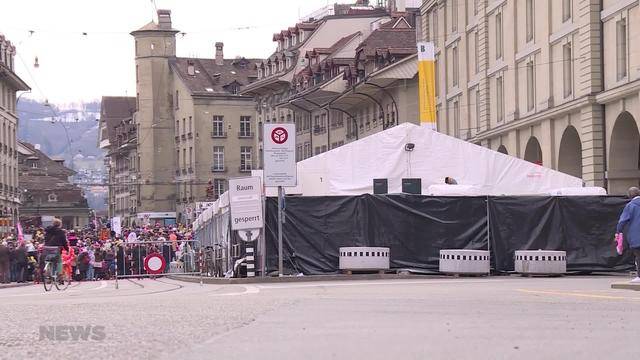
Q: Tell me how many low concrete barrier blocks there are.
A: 3